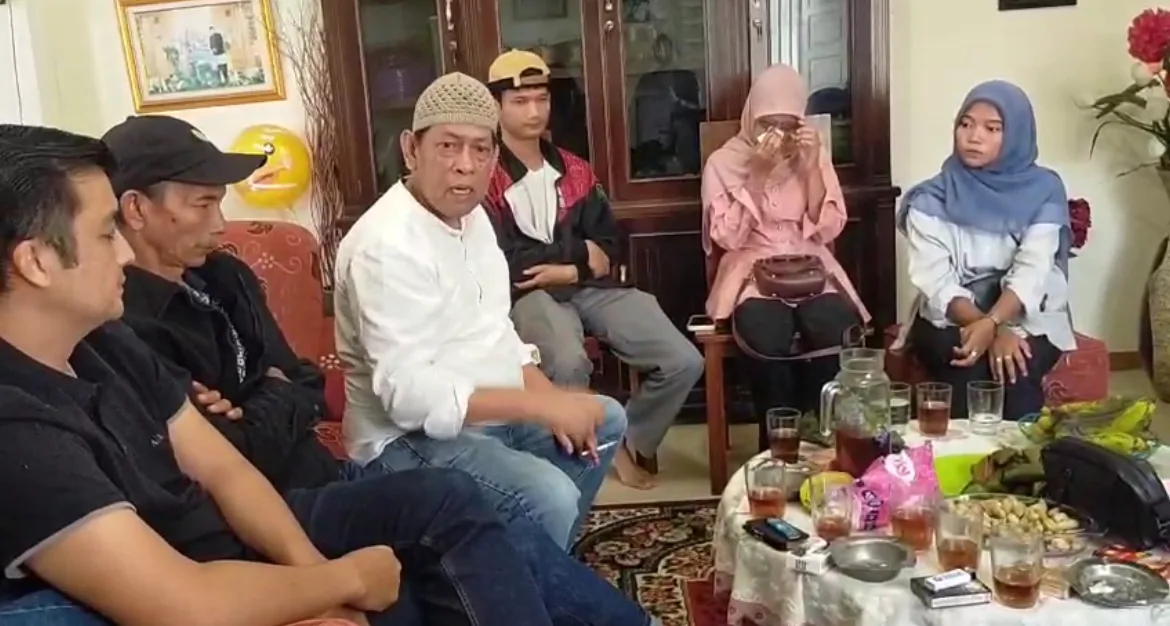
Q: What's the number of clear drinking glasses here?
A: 9